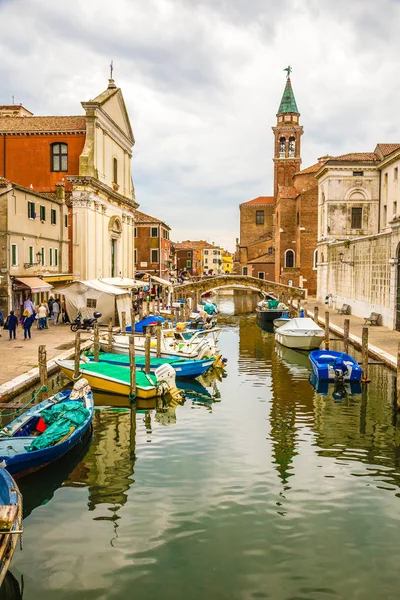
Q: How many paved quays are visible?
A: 2